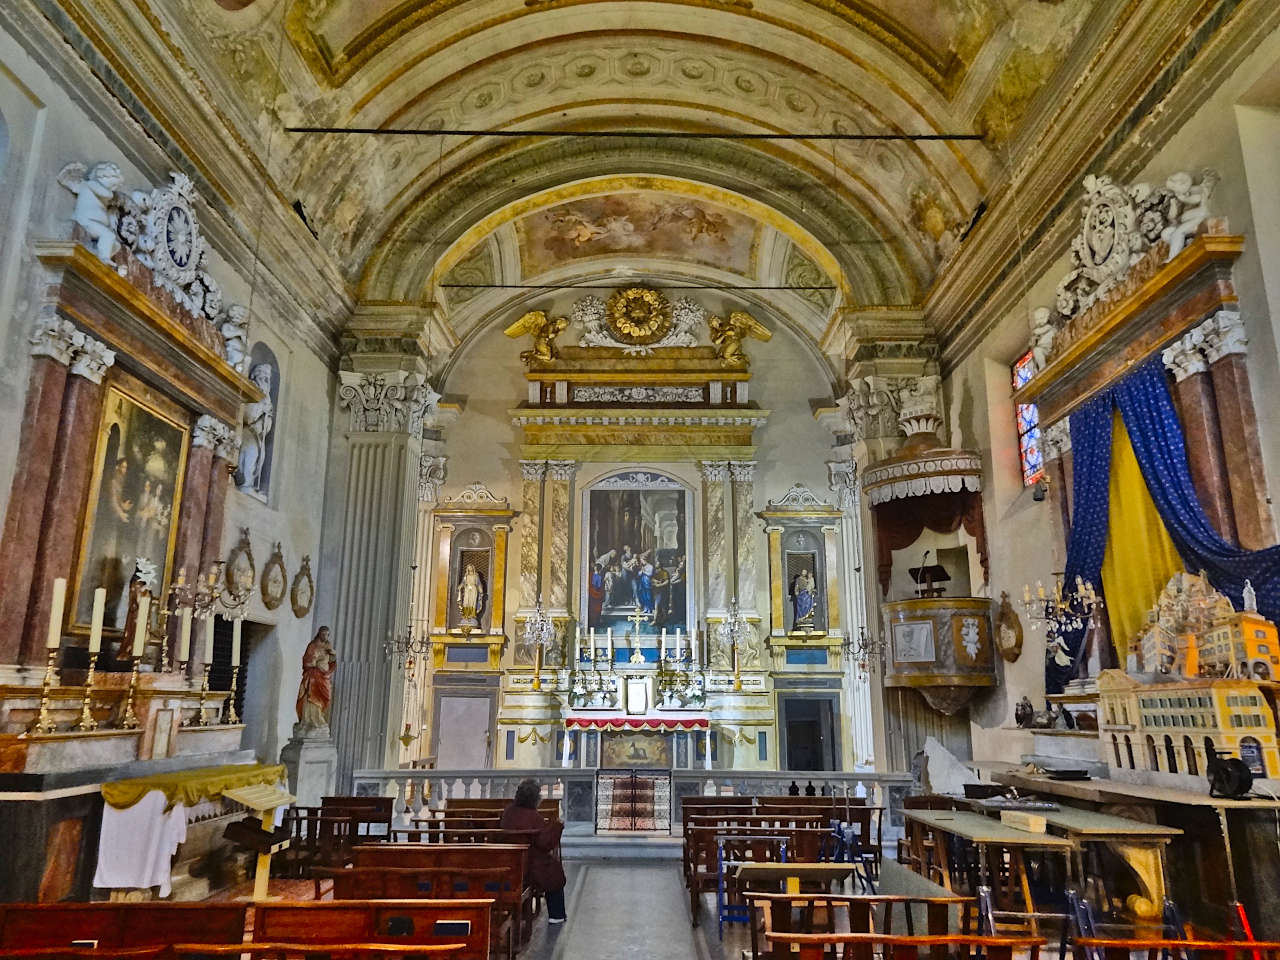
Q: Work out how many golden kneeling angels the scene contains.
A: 2